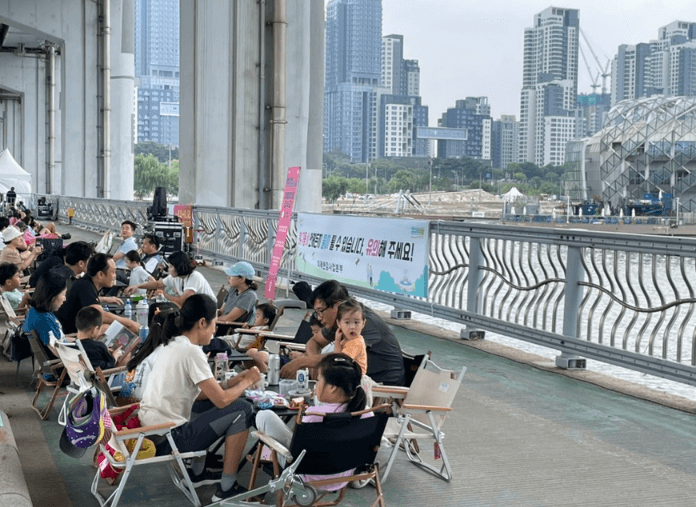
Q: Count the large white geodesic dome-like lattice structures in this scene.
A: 1